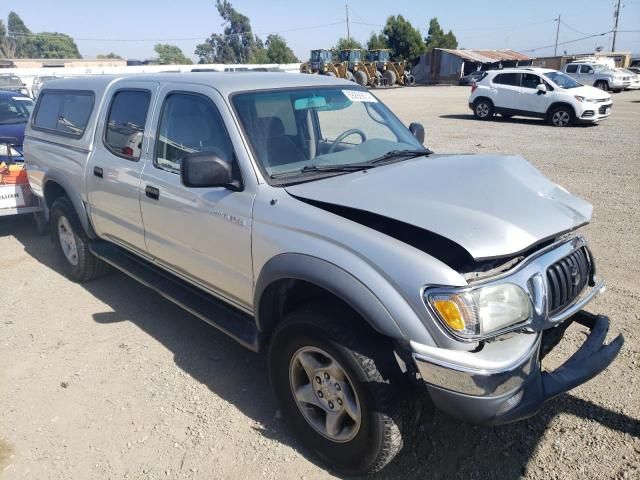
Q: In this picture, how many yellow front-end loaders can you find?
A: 3